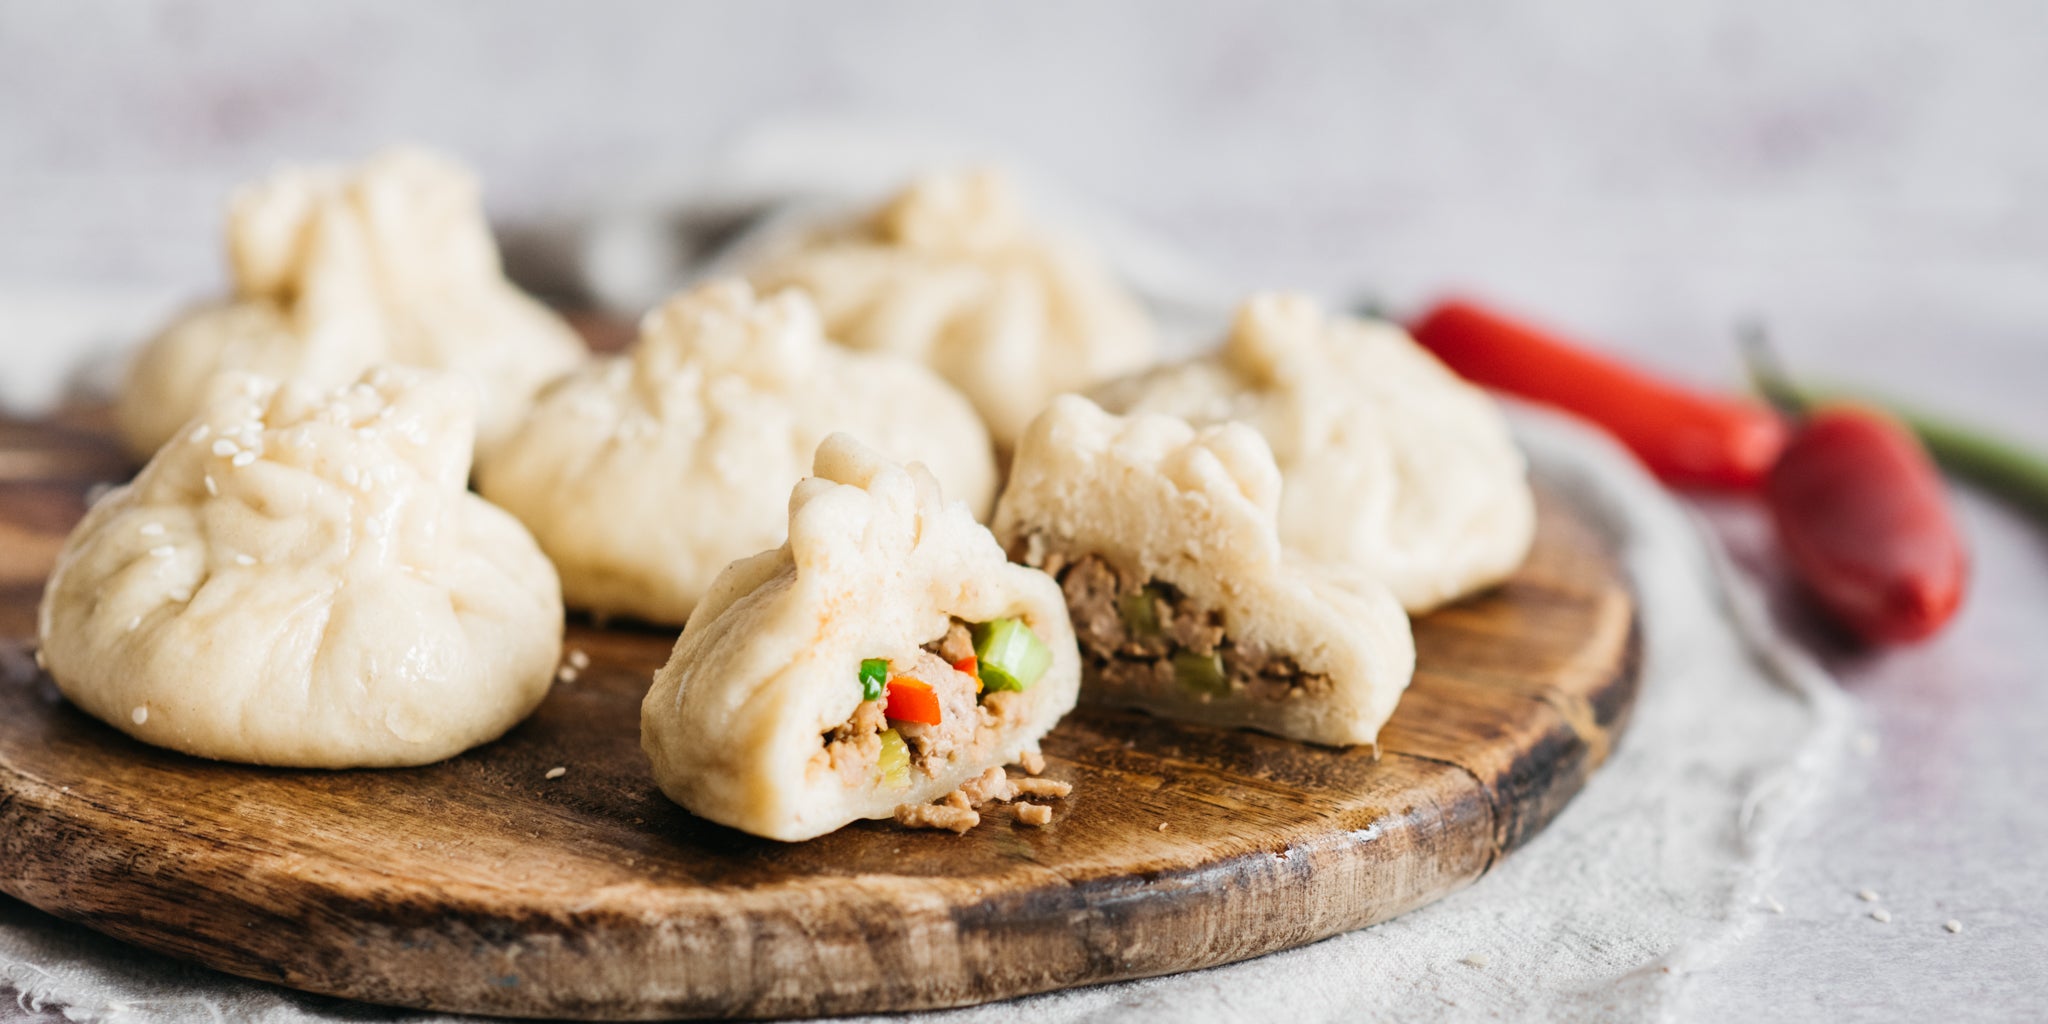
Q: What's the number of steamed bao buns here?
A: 6